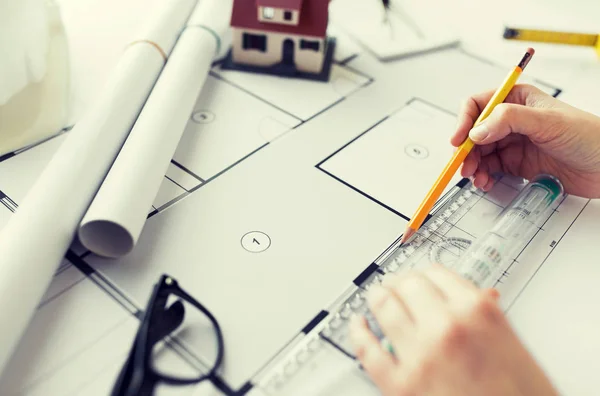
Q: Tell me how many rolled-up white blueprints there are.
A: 2